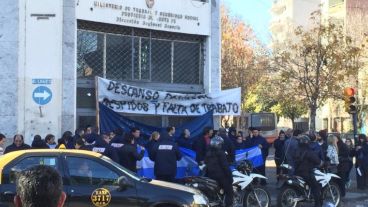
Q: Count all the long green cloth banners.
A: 0